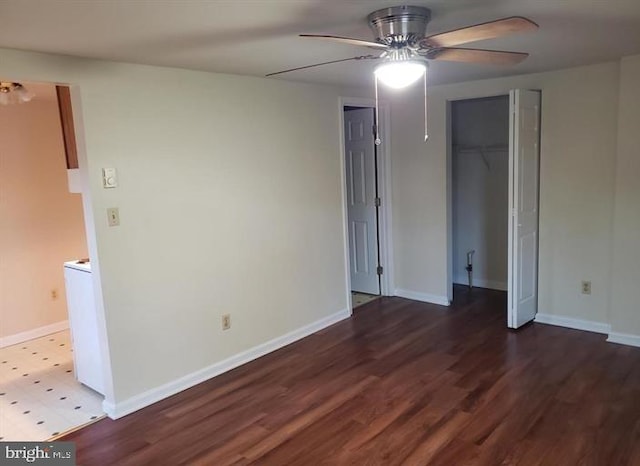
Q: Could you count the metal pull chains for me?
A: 2